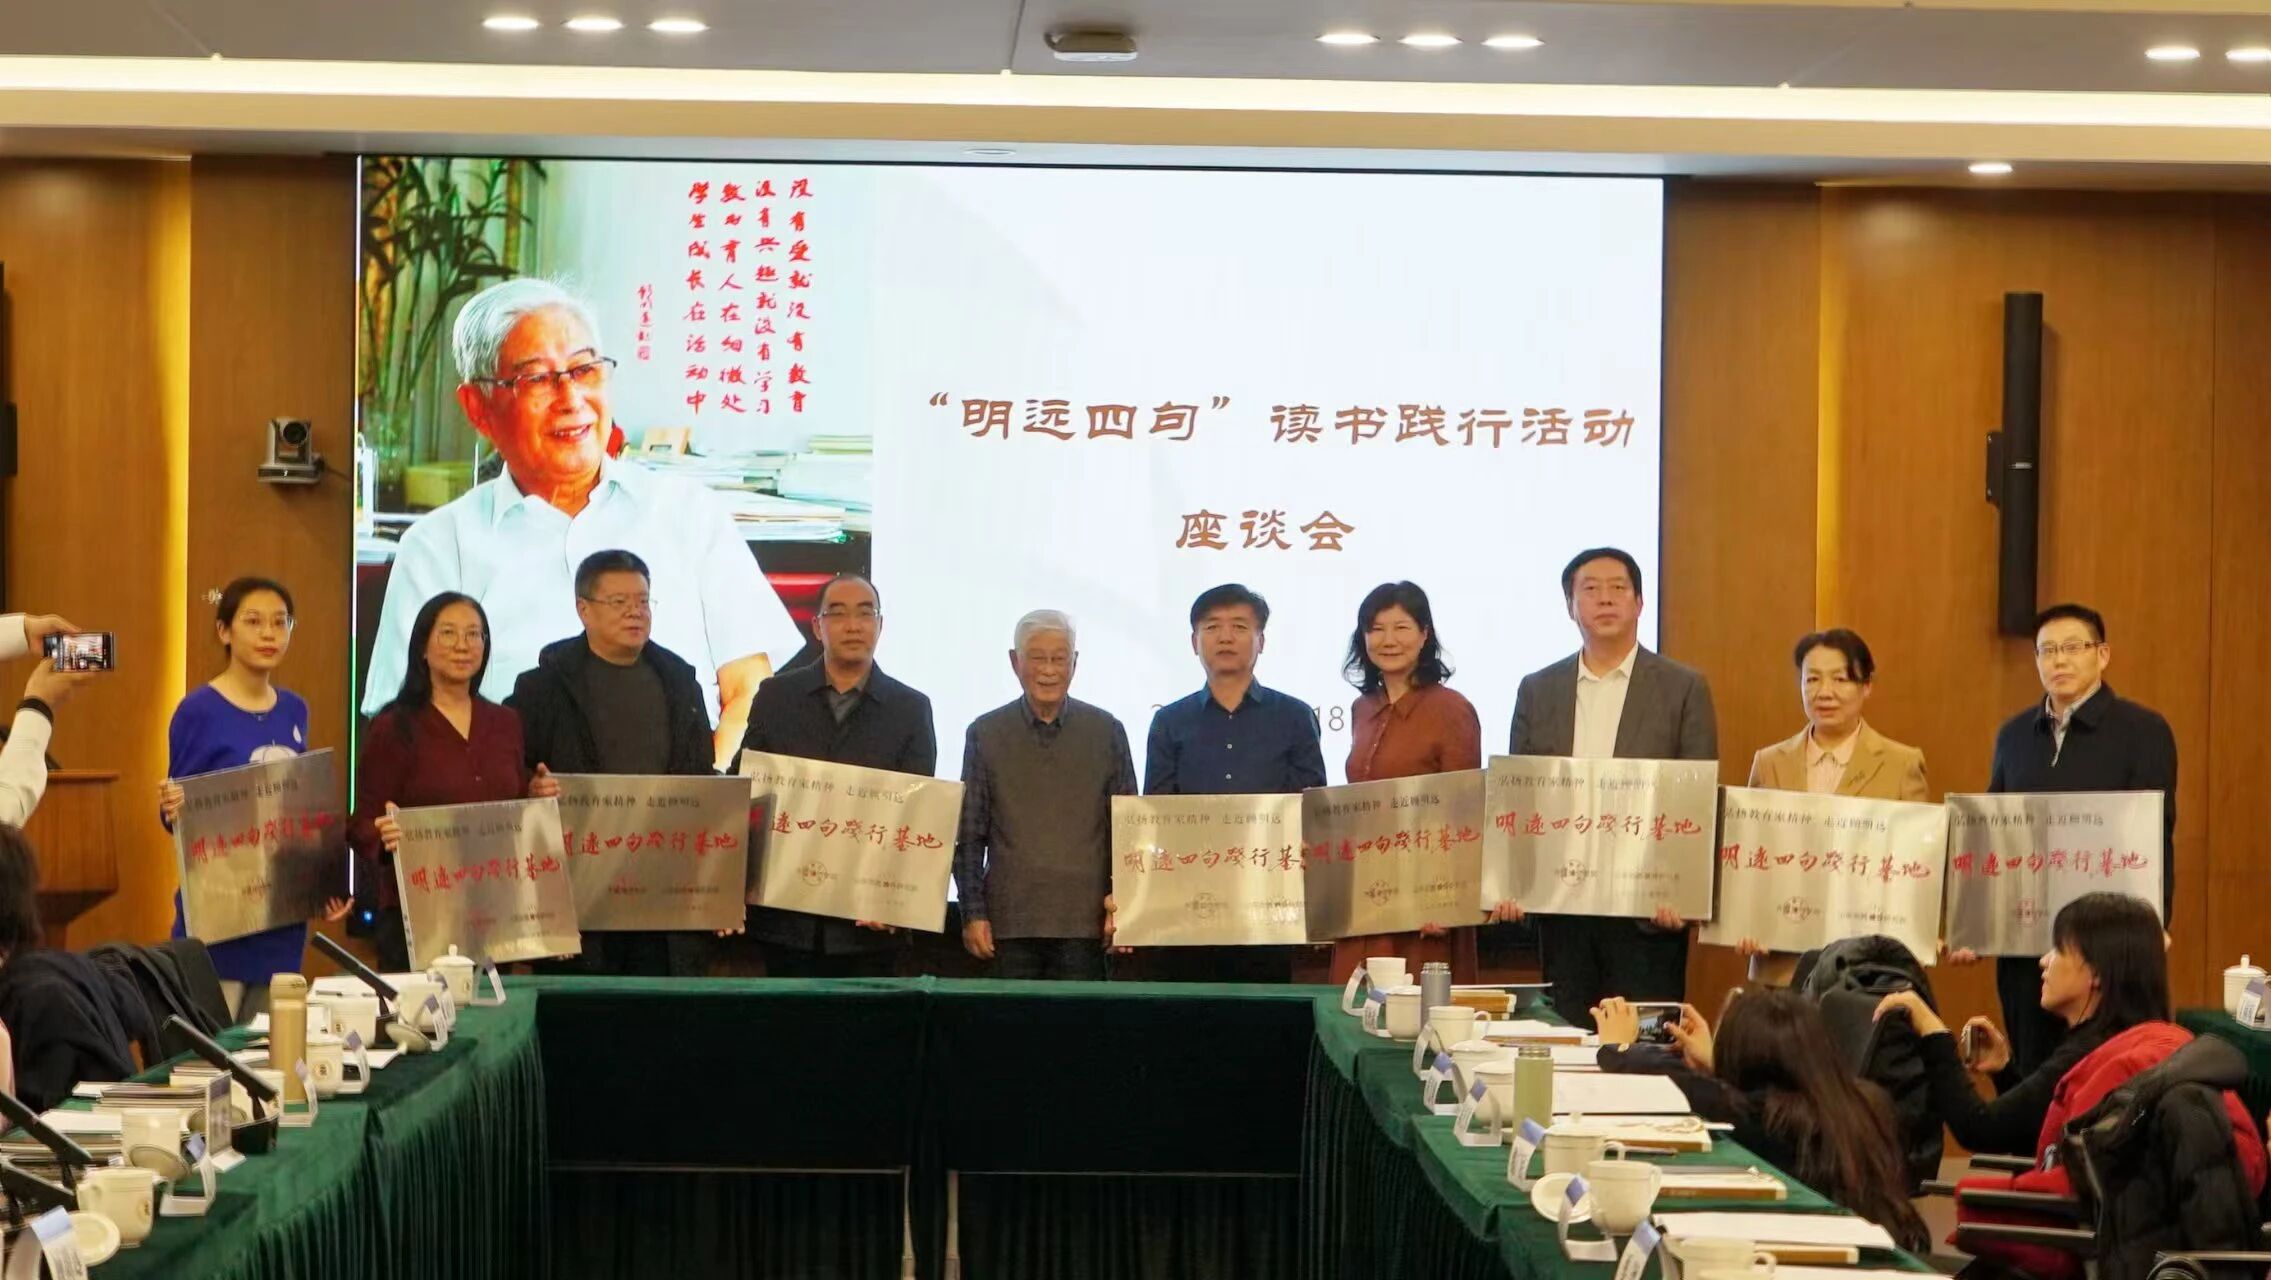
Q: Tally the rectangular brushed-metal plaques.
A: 9